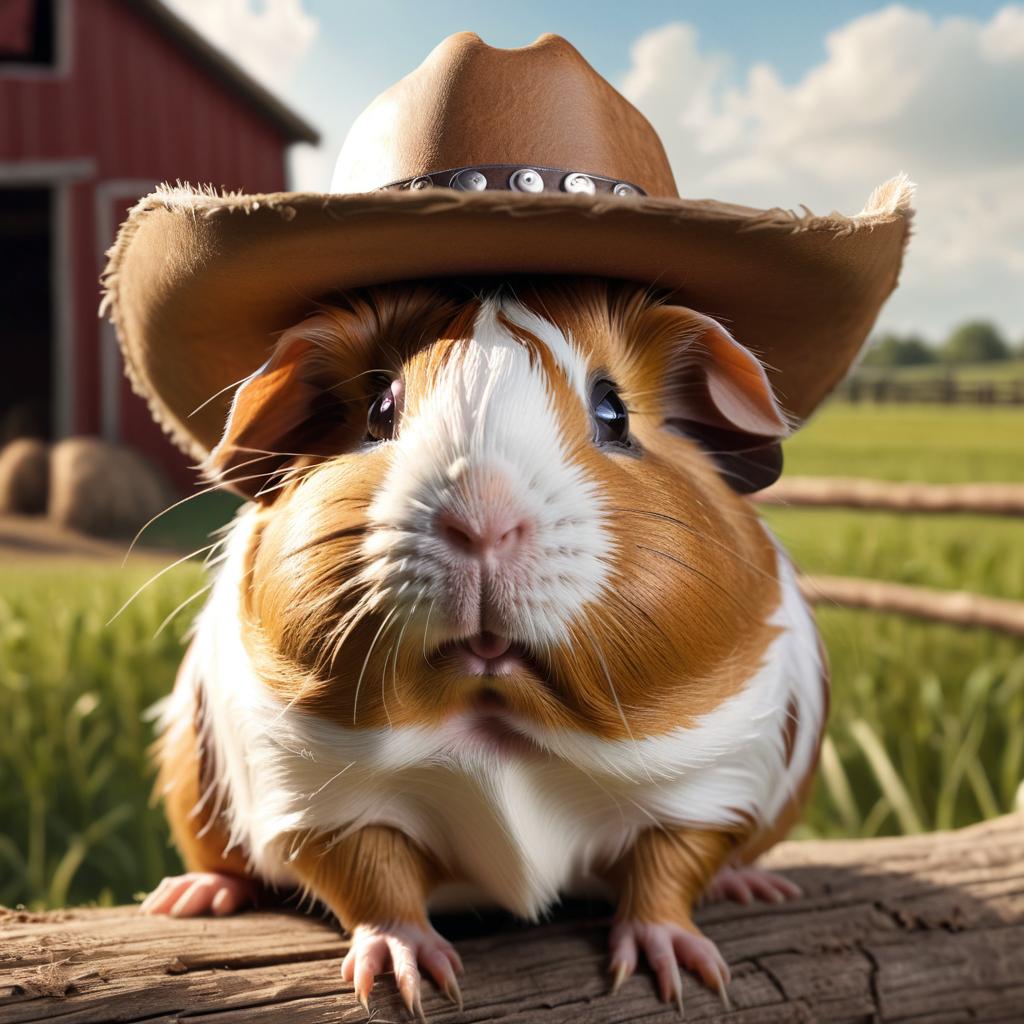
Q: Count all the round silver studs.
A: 5